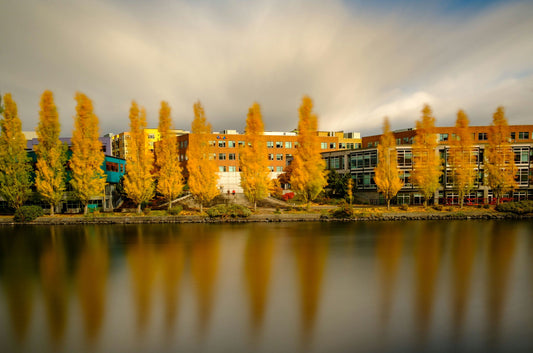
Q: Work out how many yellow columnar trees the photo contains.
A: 12